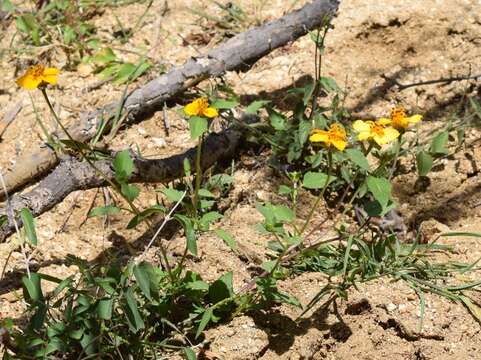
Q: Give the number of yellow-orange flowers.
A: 5